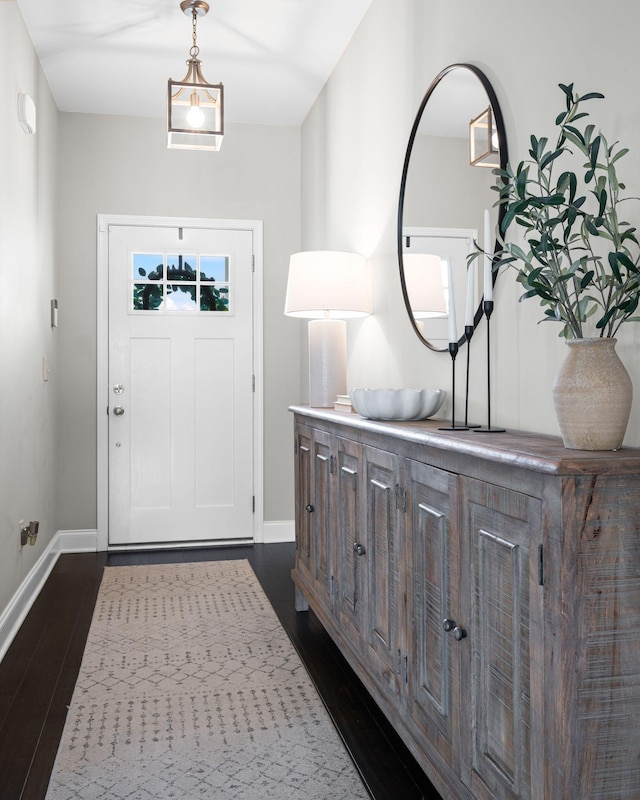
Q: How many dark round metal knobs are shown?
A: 5